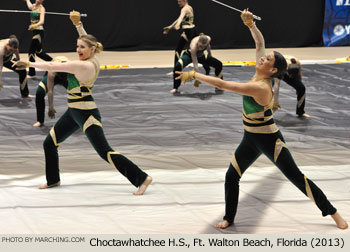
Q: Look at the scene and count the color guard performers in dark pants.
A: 8